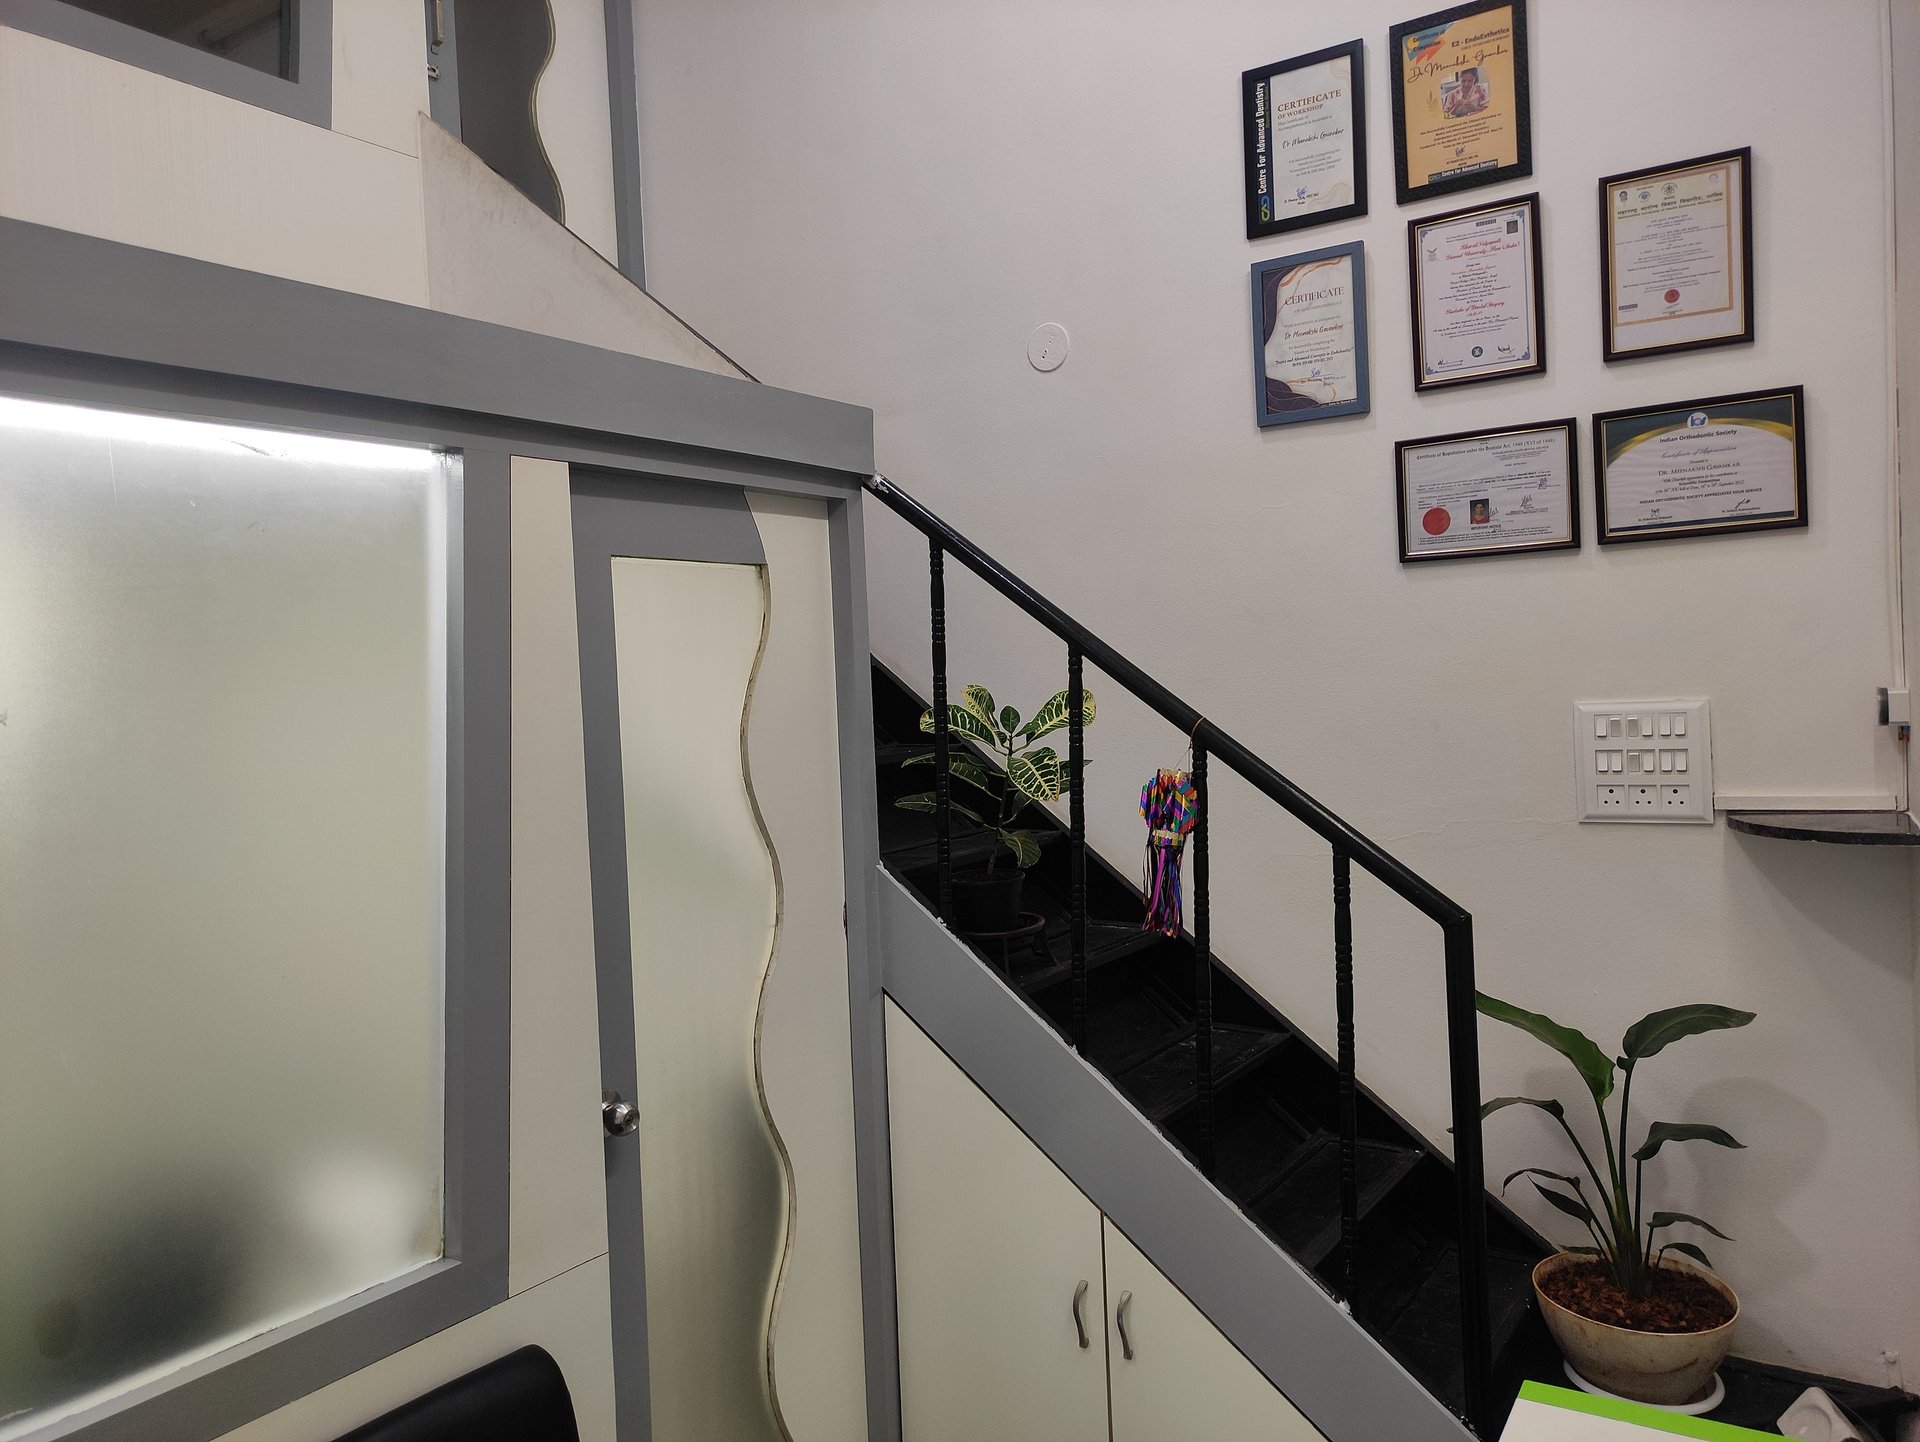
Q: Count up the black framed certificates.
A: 6